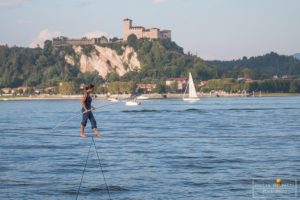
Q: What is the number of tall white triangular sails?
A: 1